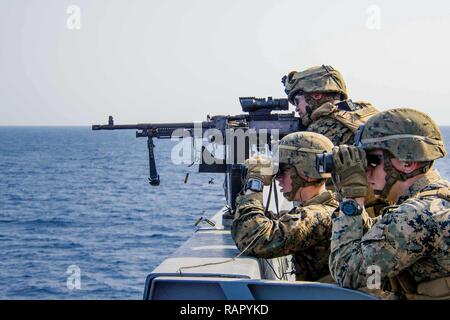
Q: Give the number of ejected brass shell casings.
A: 3